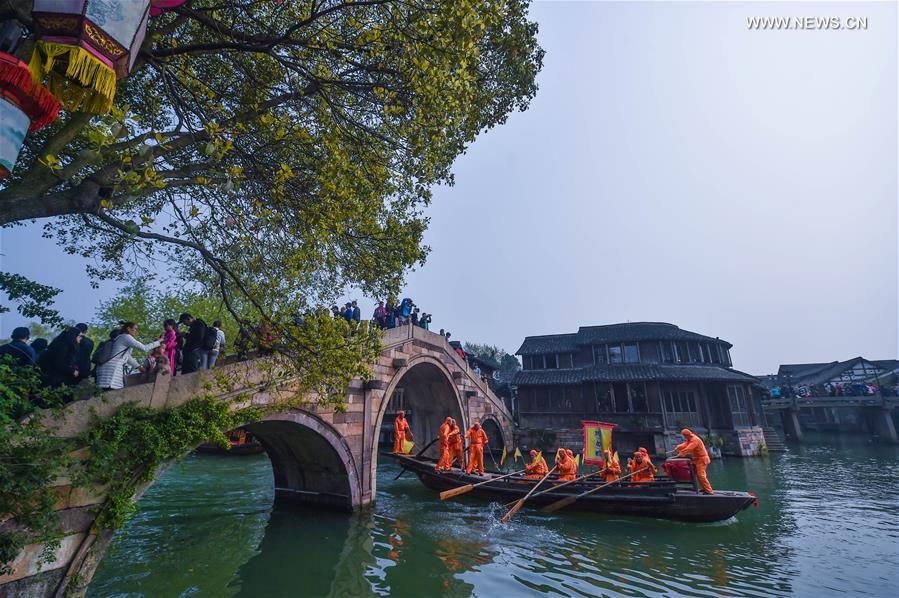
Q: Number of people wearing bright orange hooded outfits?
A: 11